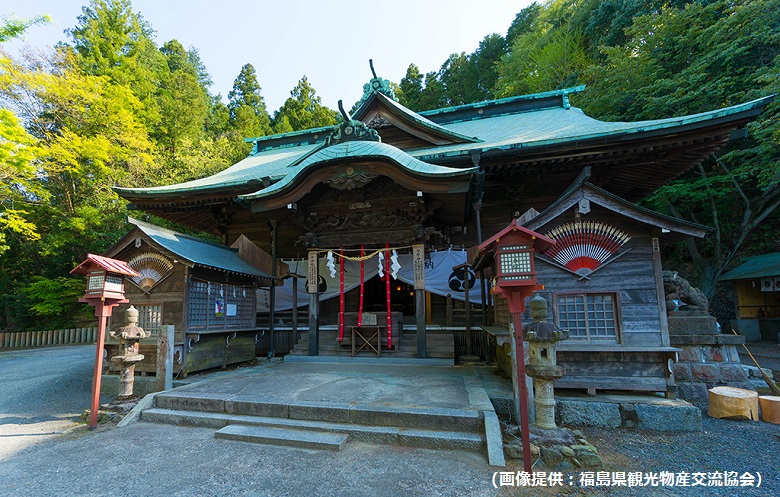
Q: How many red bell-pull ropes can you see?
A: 3